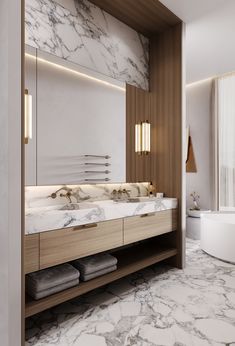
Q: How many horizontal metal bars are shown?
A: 4